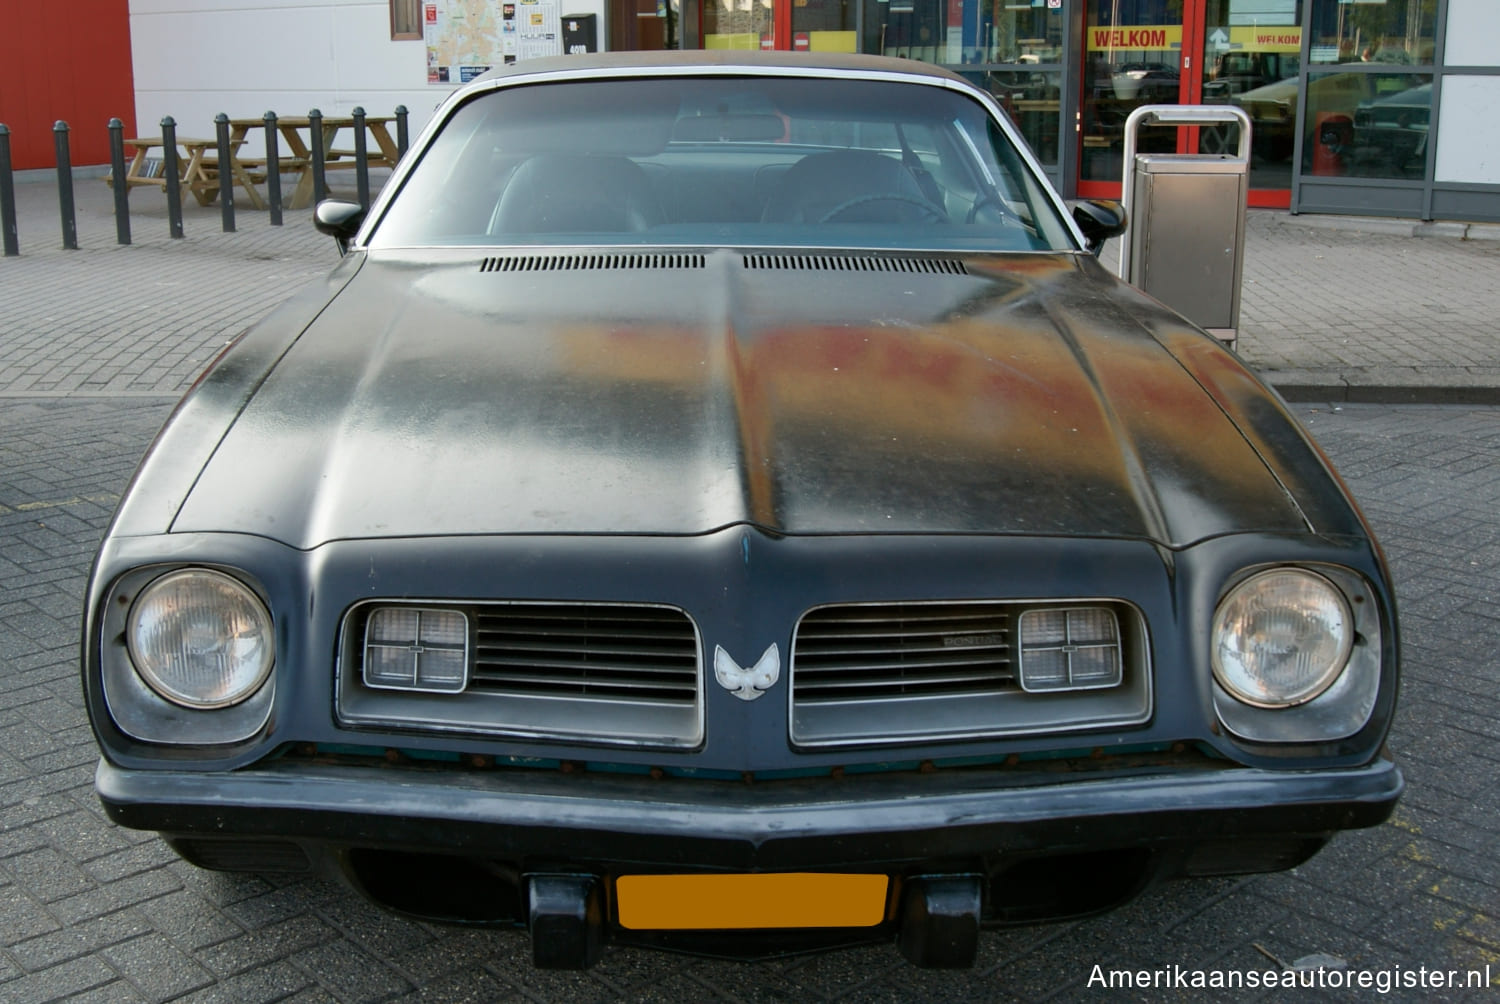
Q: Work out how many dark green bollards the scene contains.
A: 9